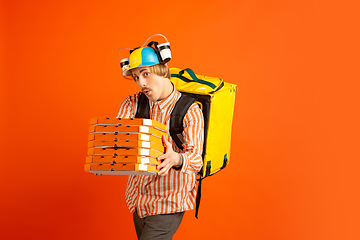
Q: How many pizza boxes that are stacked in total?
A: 7